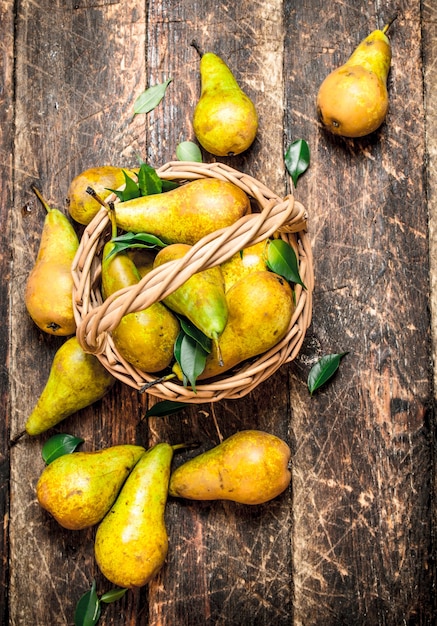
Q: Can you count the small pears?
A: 13